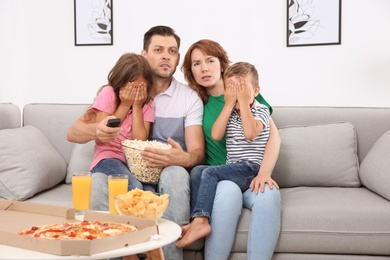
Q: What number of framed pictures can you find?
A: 2